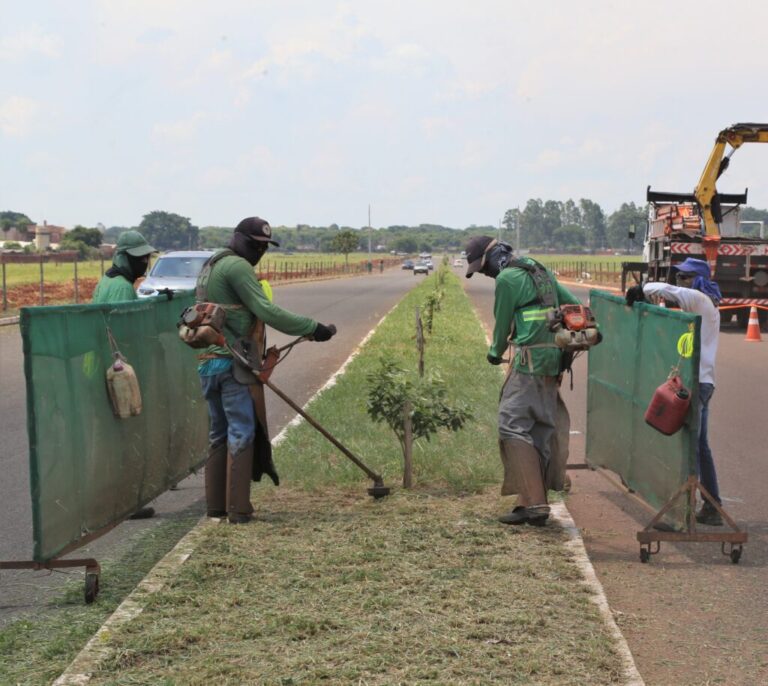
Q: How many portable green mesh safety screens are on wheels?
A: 2